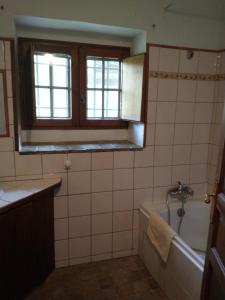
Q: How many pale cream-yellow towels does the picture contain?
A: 1